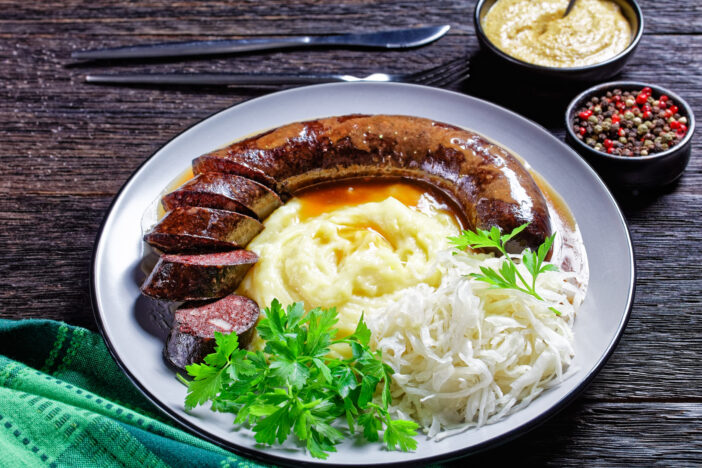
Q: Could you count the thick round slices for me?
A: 4